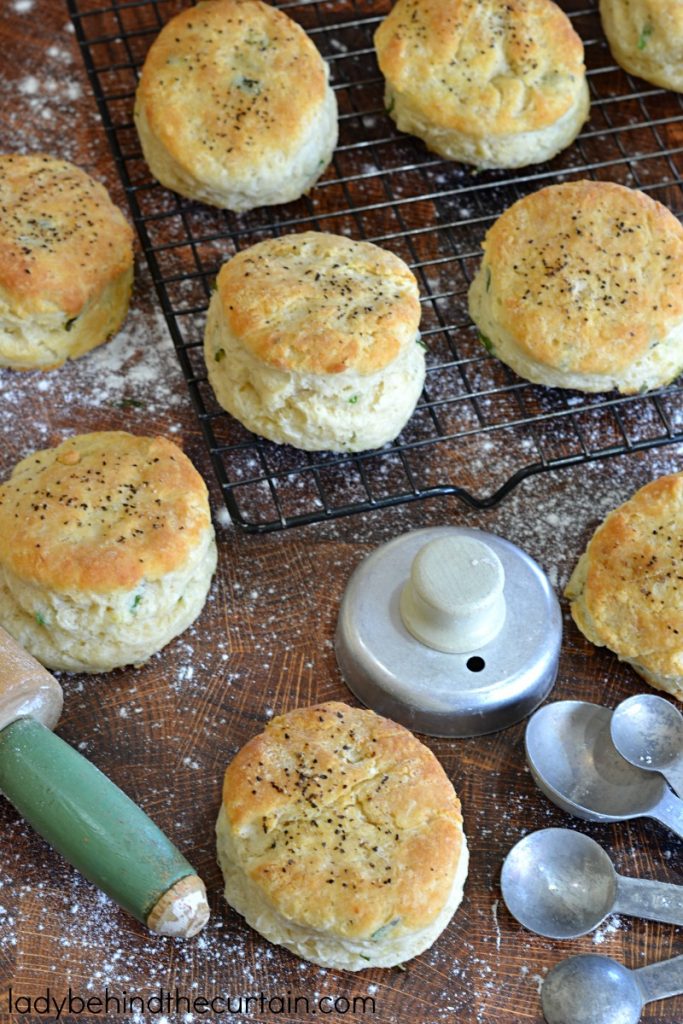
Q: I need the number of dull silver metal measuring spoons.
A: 4